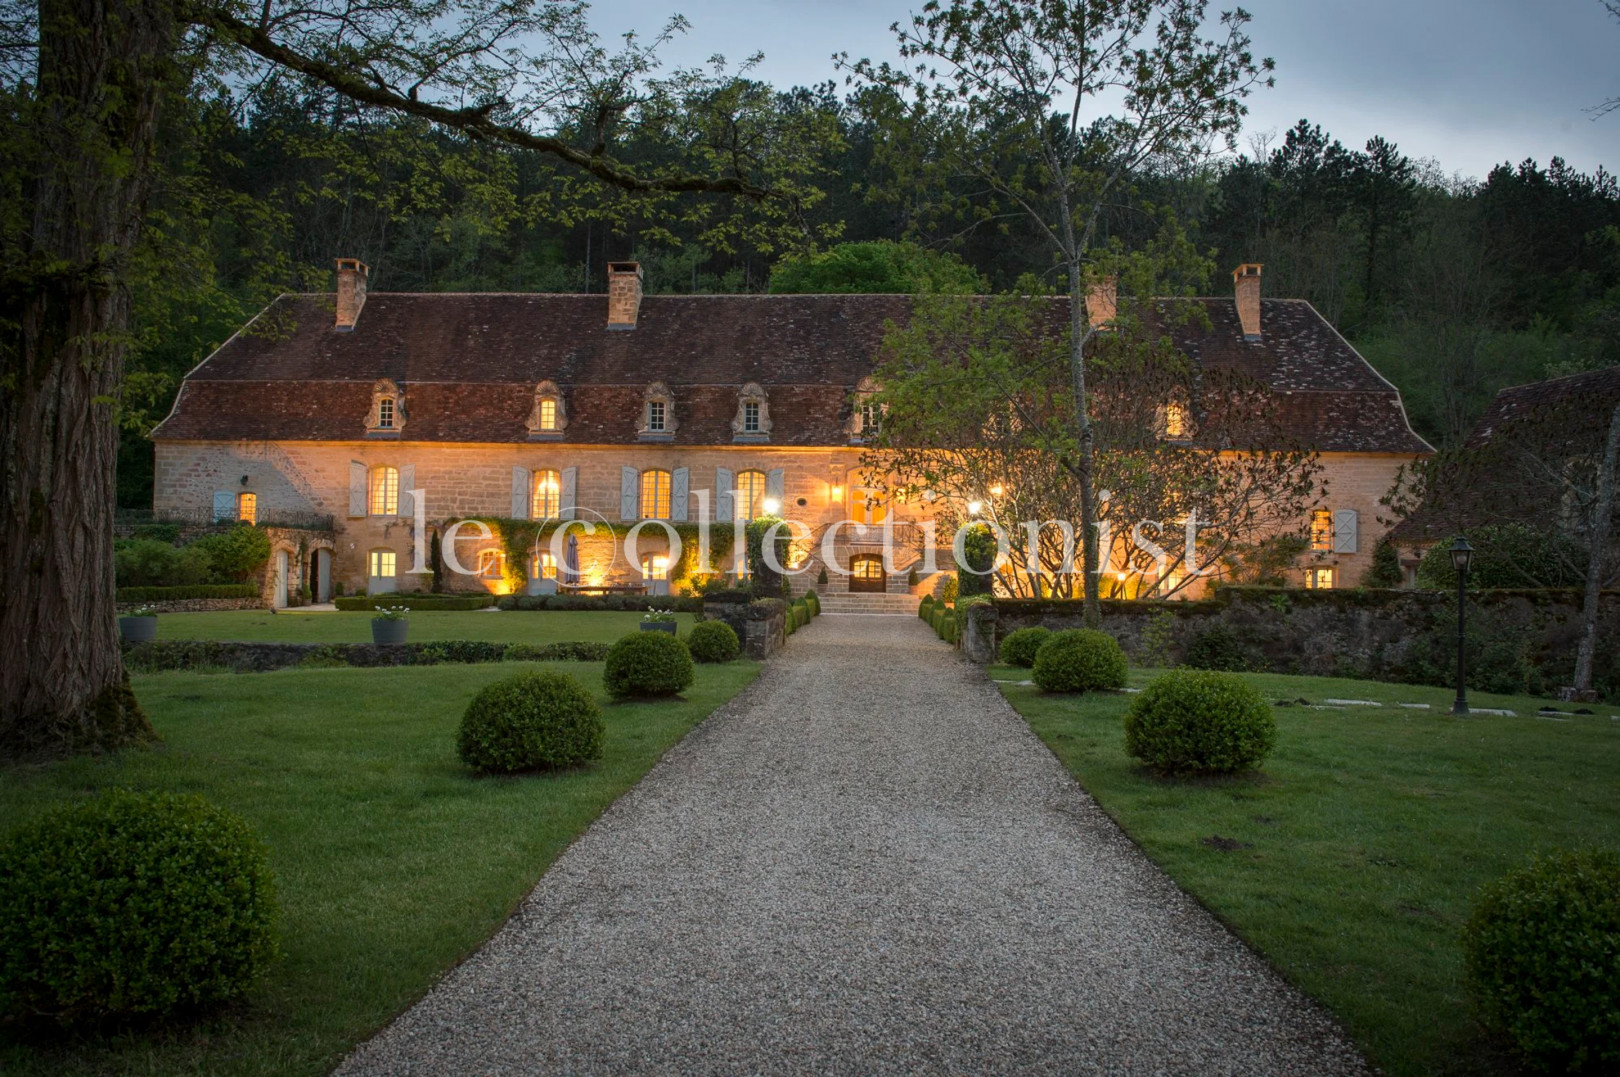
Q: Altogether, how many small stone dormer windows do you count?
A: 7